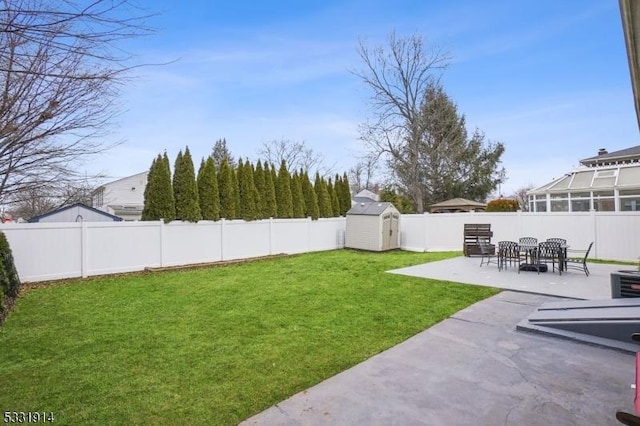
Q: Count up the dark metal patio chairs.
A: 6